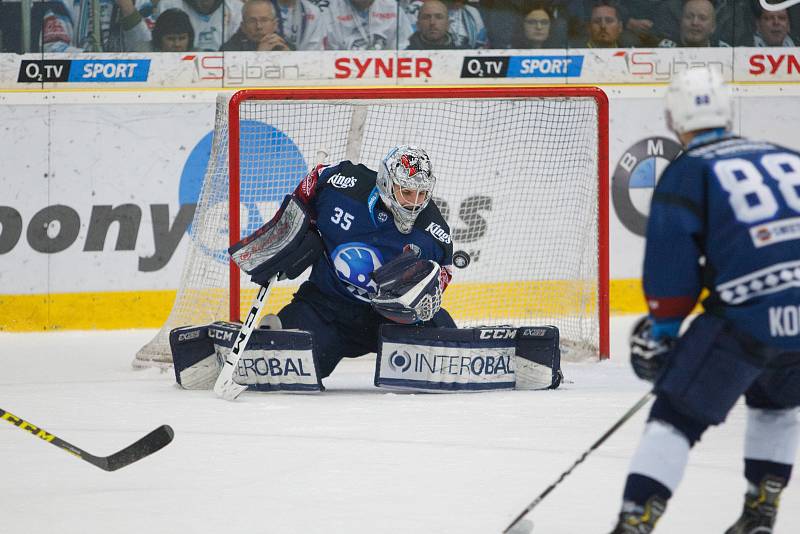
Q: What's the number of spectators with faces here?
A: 7